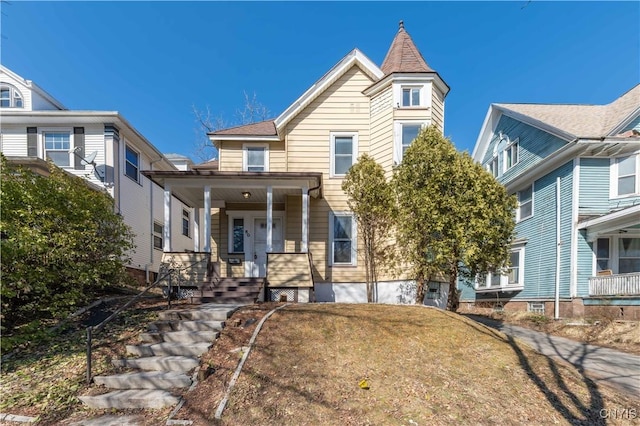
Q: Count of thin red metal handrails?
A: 0